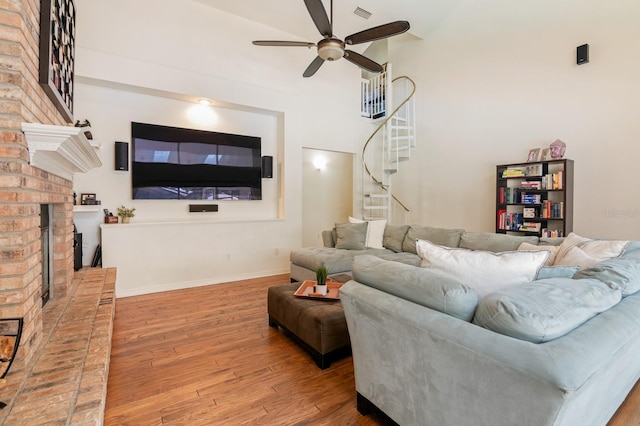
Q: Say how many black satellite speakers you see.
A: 3